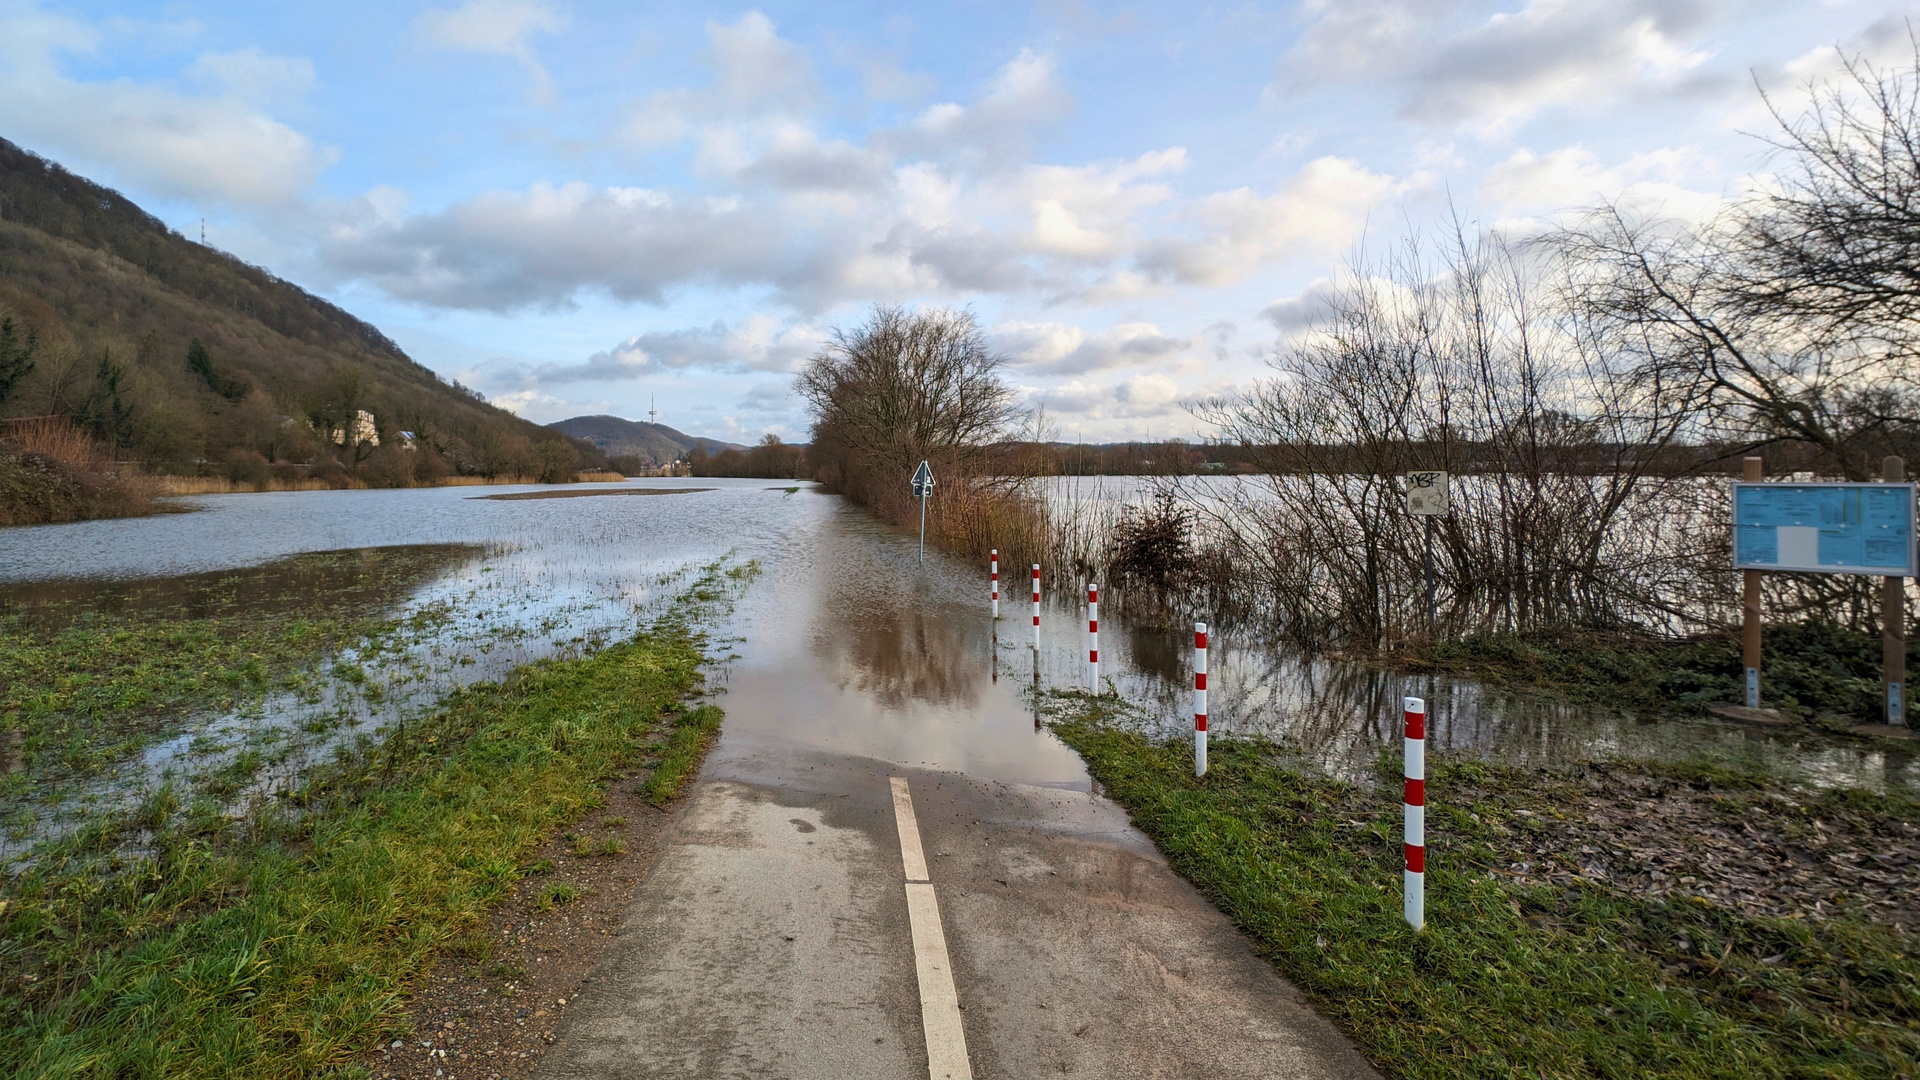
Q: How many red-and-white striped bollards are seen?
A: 5